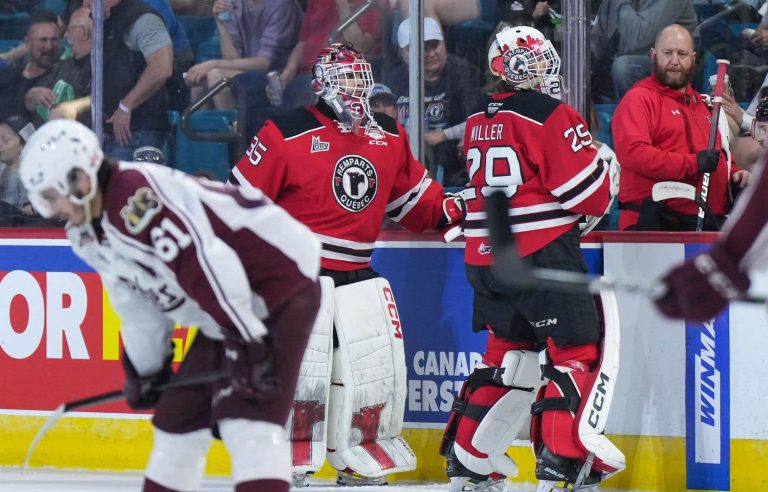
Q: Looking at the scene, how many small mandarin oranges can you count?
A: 0